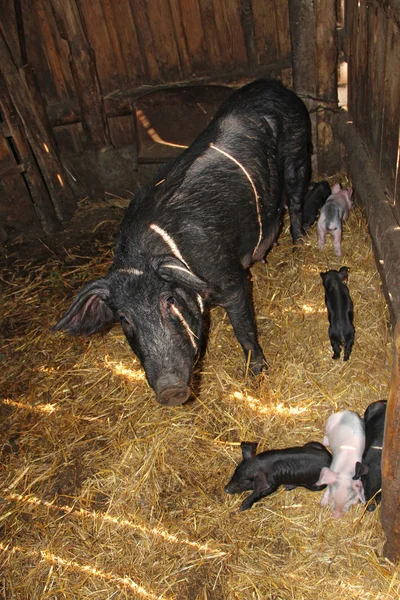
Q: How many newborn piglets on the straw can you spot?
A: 6